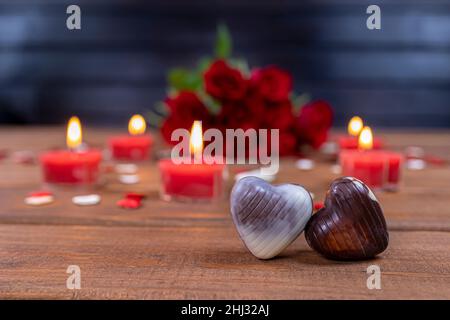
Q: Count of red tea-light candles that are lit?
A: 5